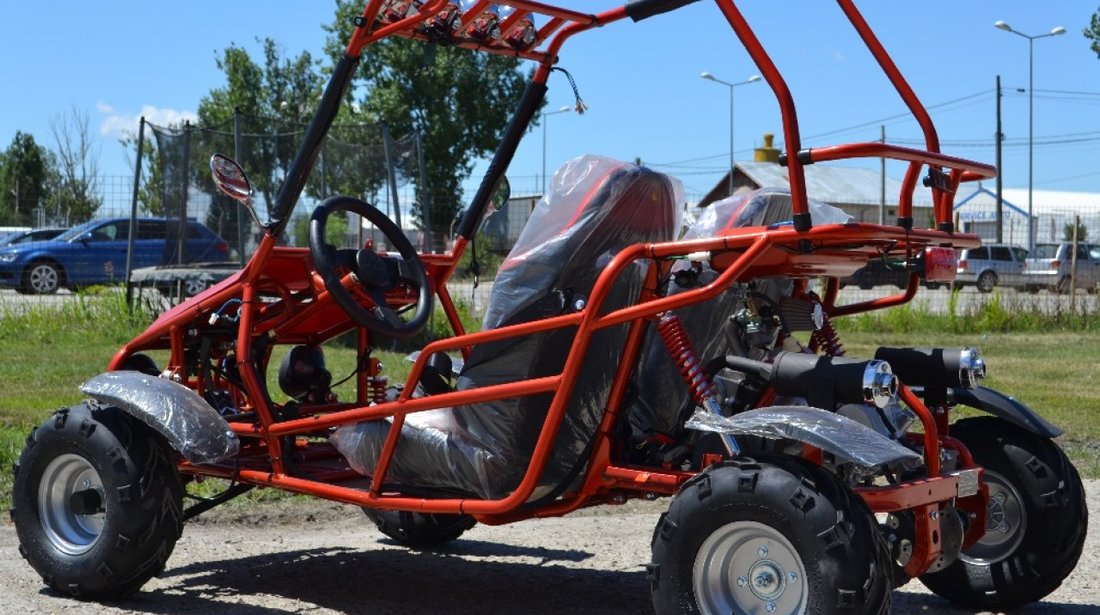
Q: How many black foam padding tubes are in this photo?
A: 3